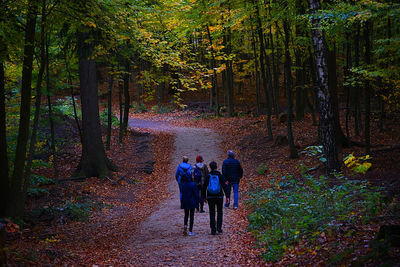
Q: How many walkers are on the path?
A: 5